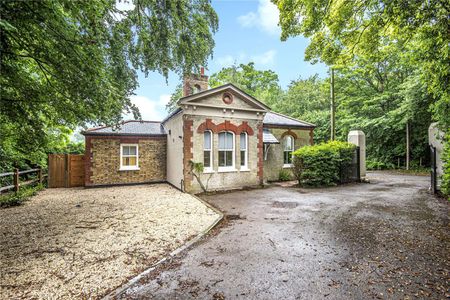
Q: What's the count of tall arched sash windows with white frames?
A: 4